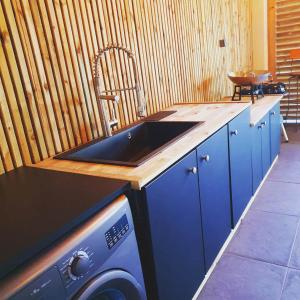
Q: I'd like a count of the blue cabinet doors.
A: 6